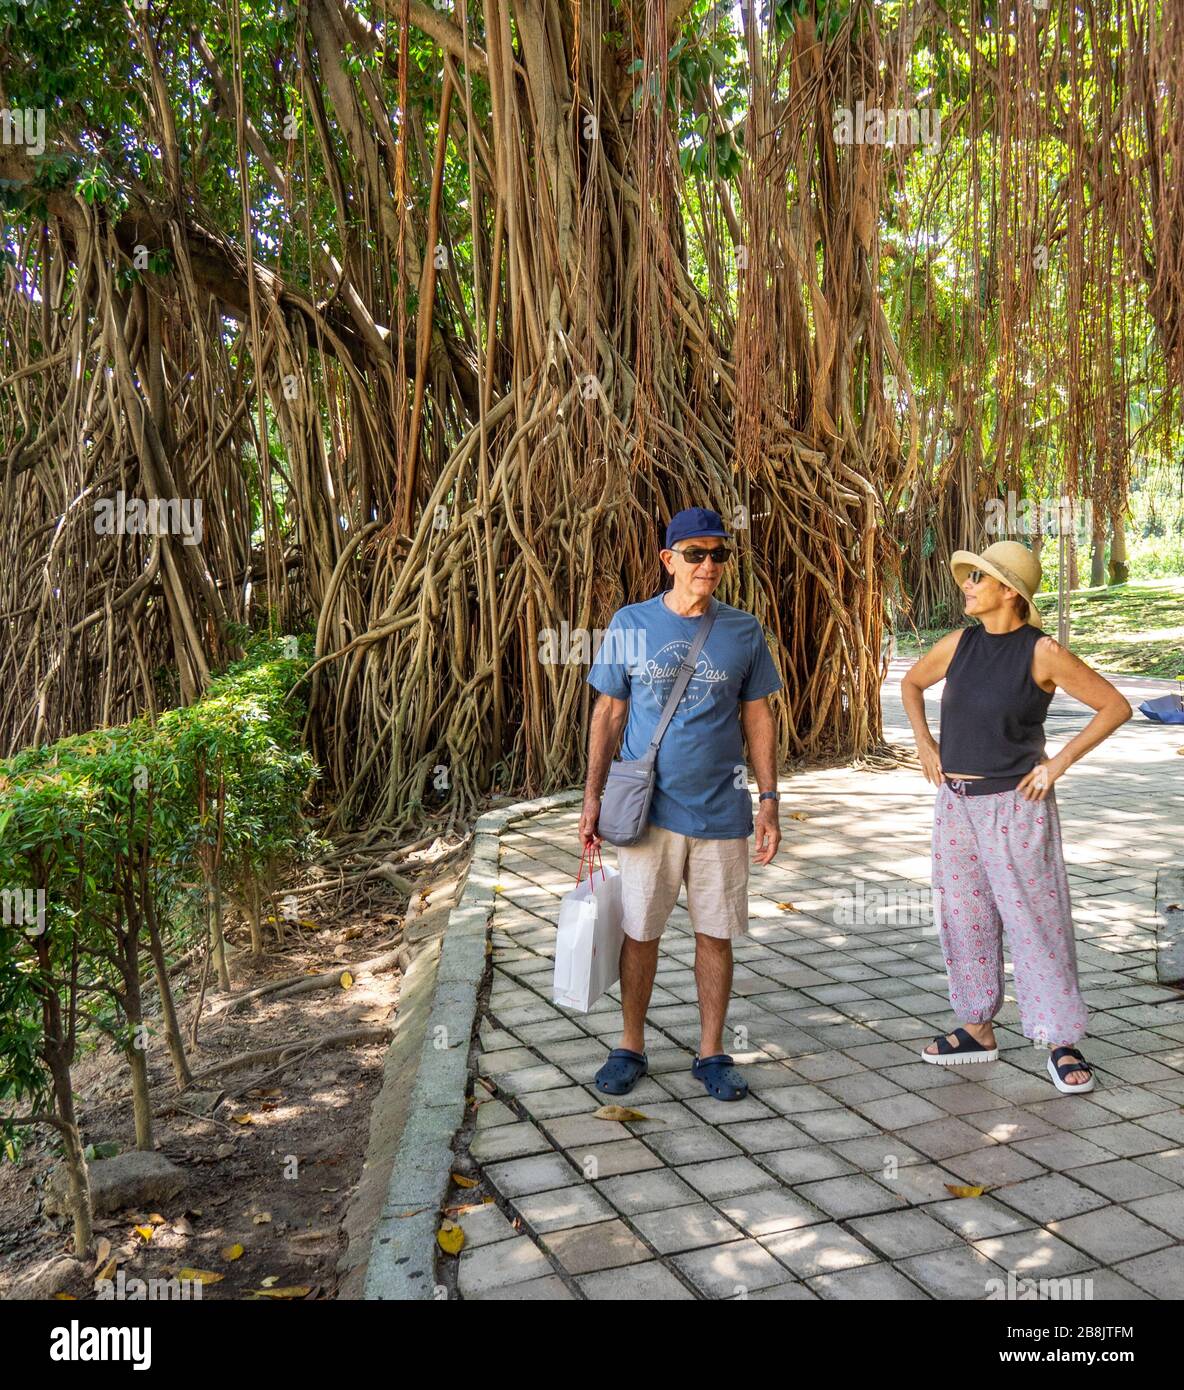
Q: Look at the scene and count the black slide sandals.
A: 2